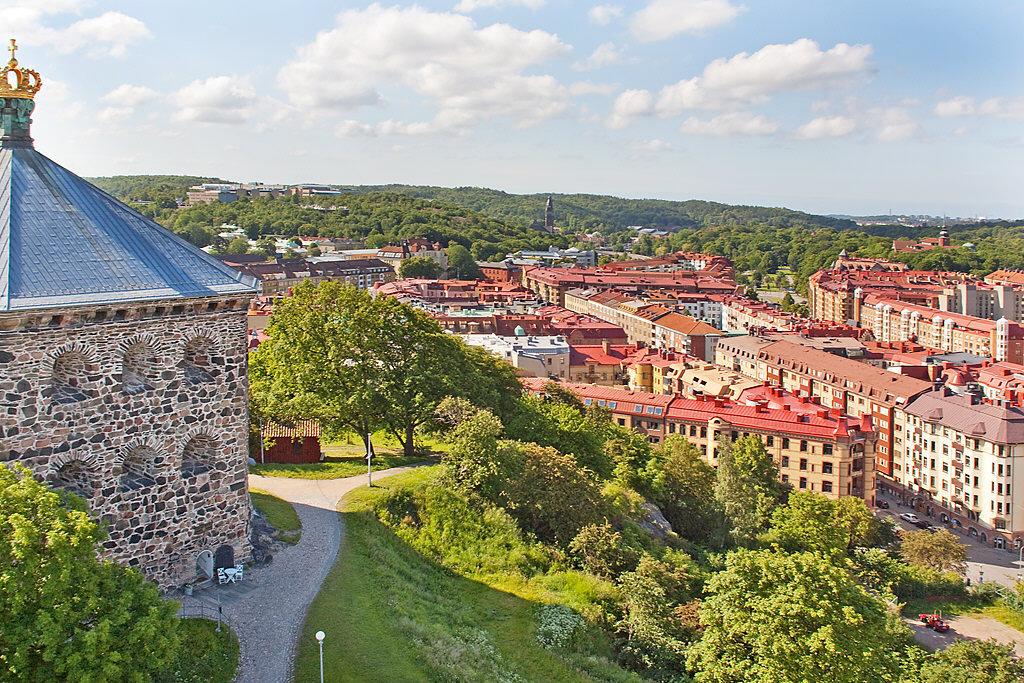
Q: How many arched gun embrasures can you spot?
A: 6